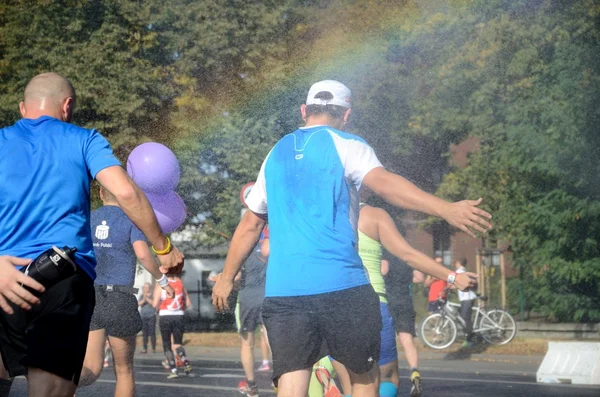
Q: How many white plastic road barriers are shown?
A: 1